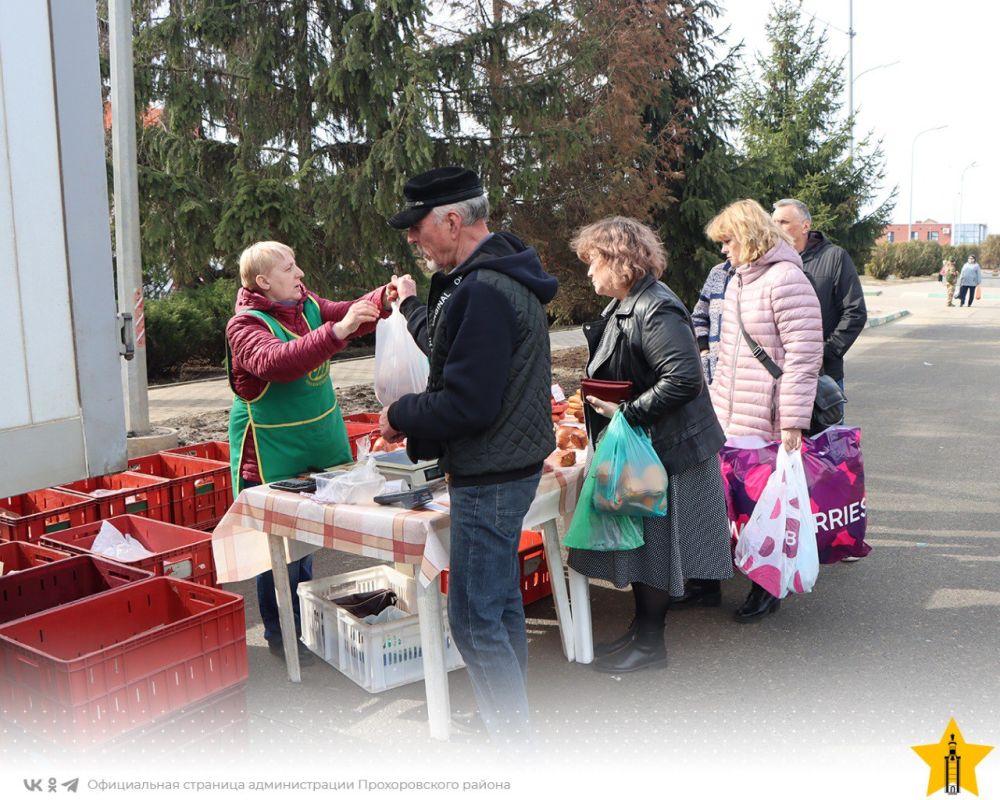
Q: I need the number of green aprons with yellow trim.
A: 1